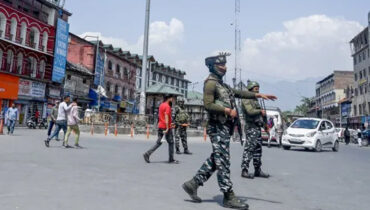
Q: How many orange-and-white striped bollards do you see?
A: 6